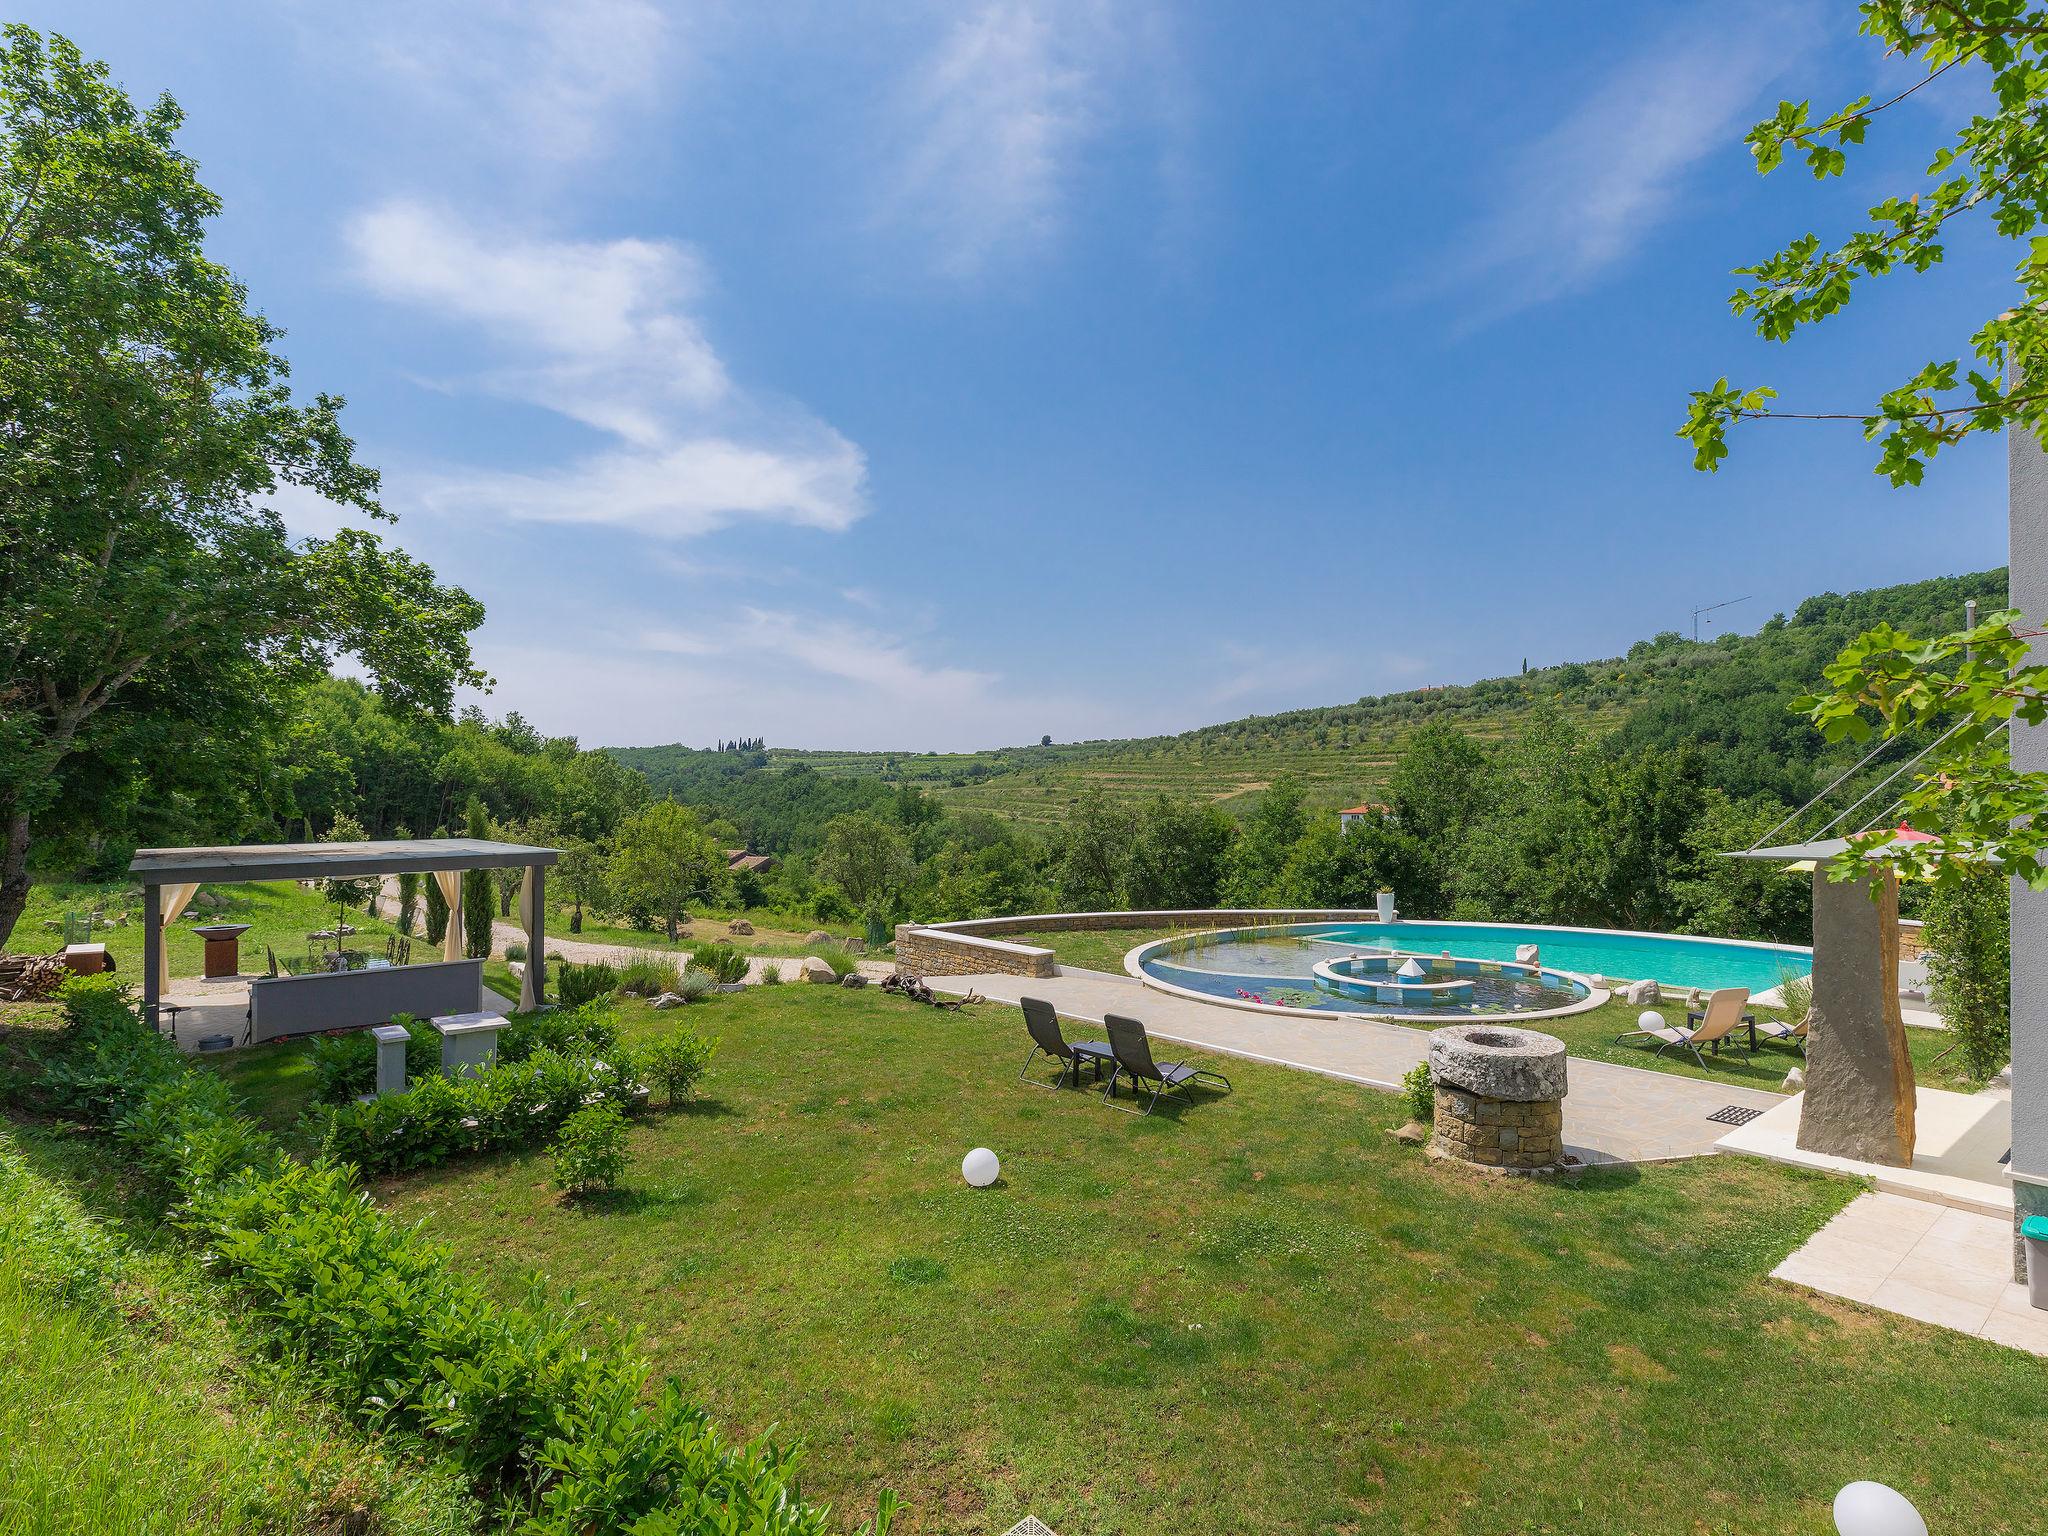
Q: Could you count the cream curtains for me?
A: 3